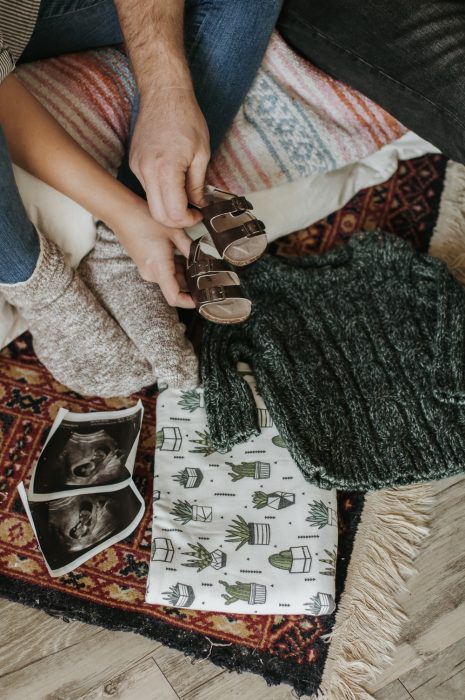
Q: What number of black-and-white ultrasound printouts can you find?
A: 2